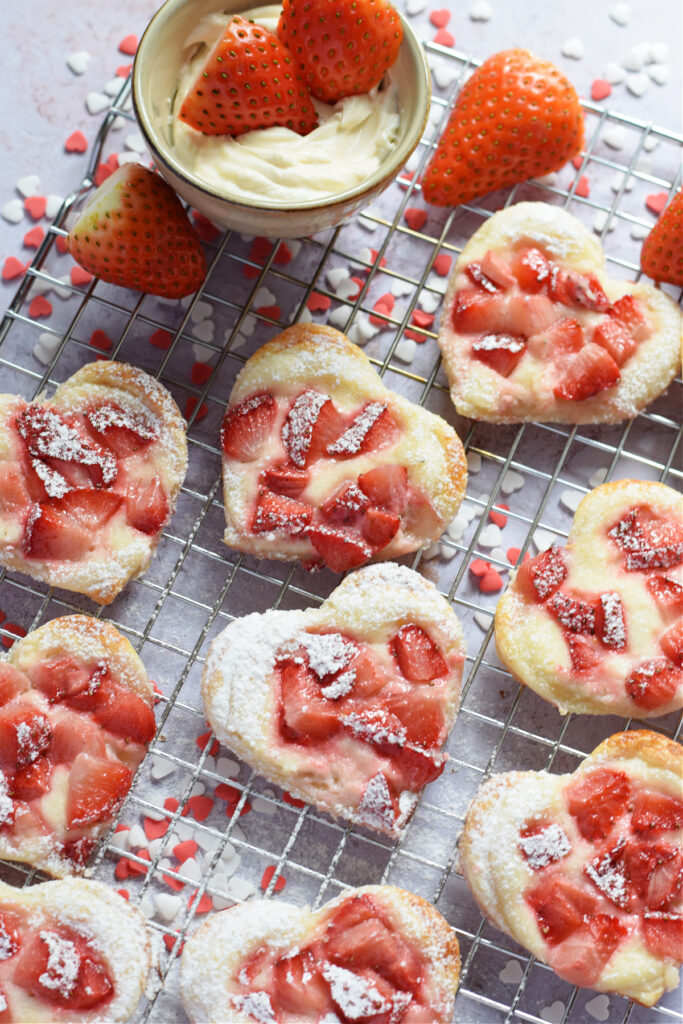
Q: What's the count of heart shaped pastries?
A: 9